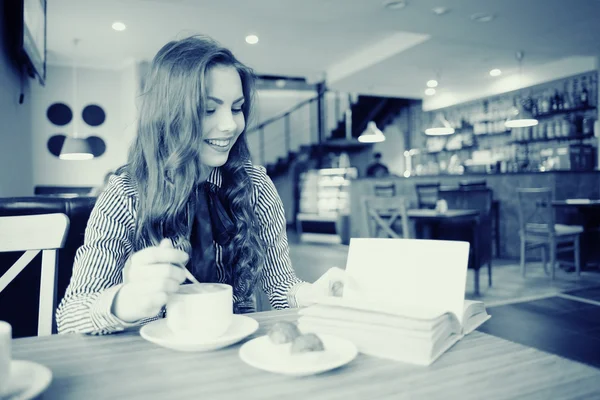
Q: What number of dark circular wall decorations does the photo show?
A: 4